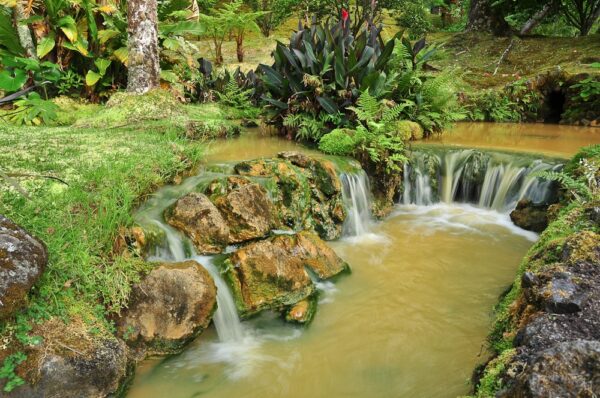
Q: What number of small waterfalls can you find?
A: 3